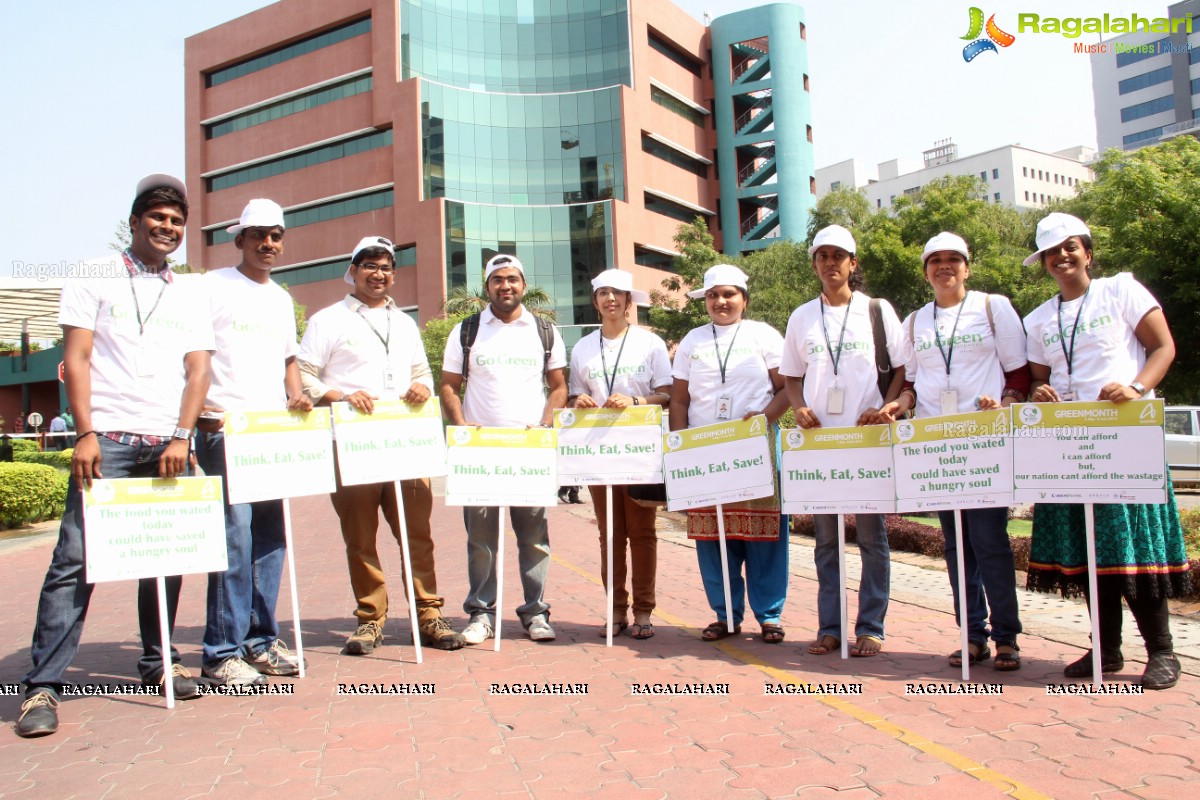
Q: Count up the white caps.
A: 9